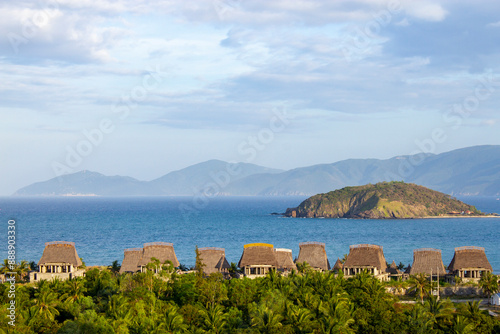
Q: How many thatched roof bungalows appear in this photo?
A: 10